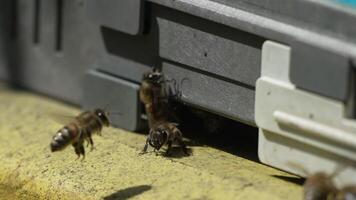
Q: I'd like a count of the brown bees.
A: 4